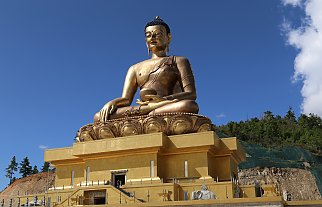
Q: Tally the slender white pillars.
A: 4